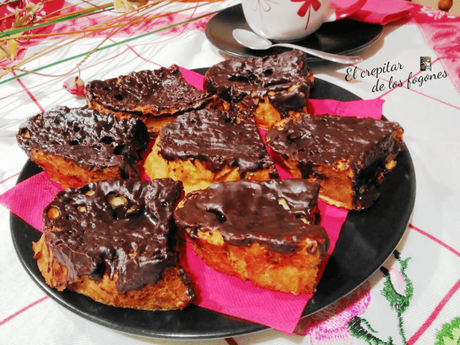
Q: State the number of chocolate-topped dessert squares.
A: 7